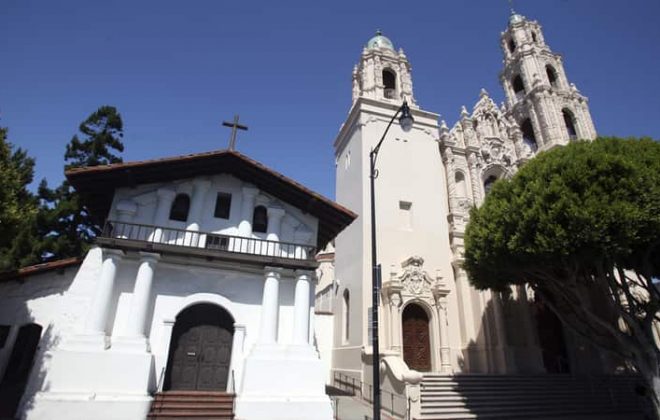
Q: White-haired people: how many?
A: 0